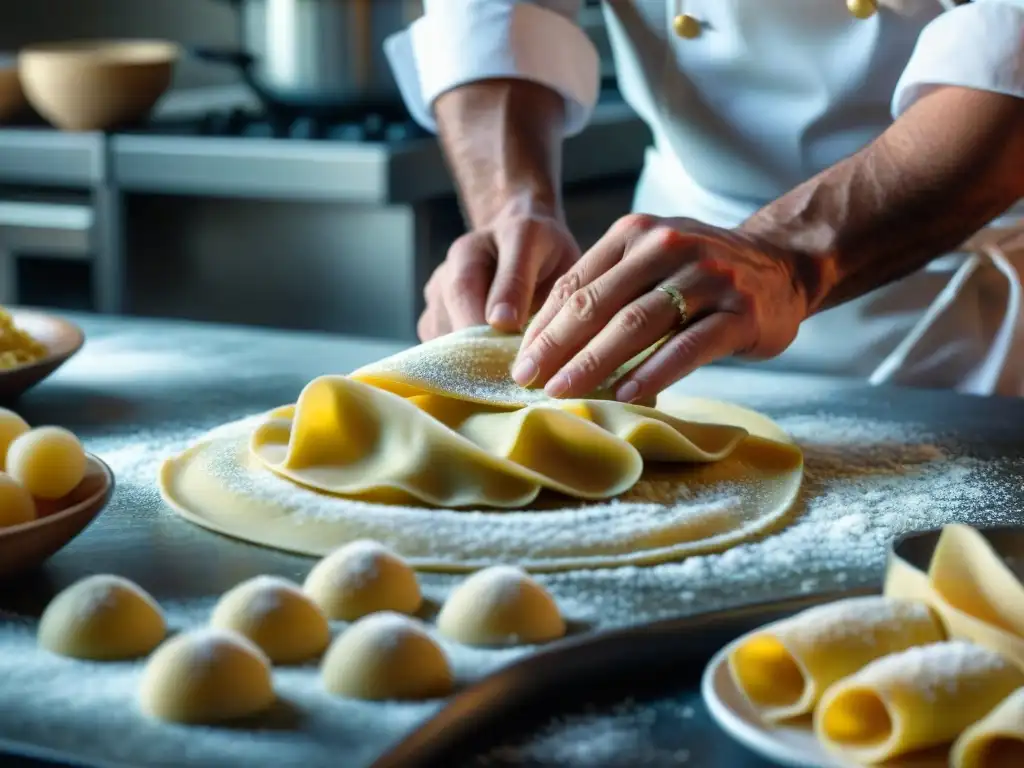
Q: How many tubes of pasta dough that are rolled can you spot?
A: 3